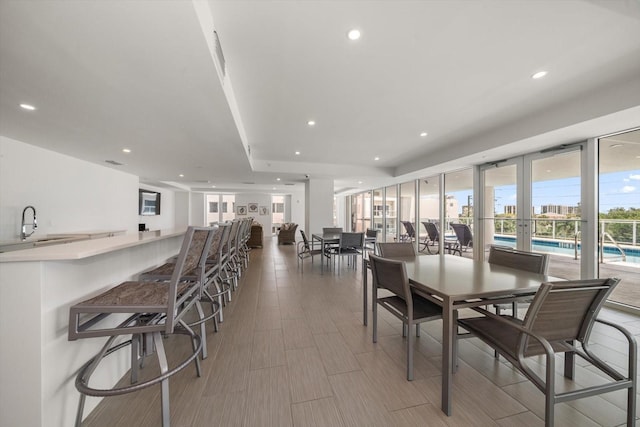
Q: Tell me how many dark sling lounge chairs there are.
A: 3